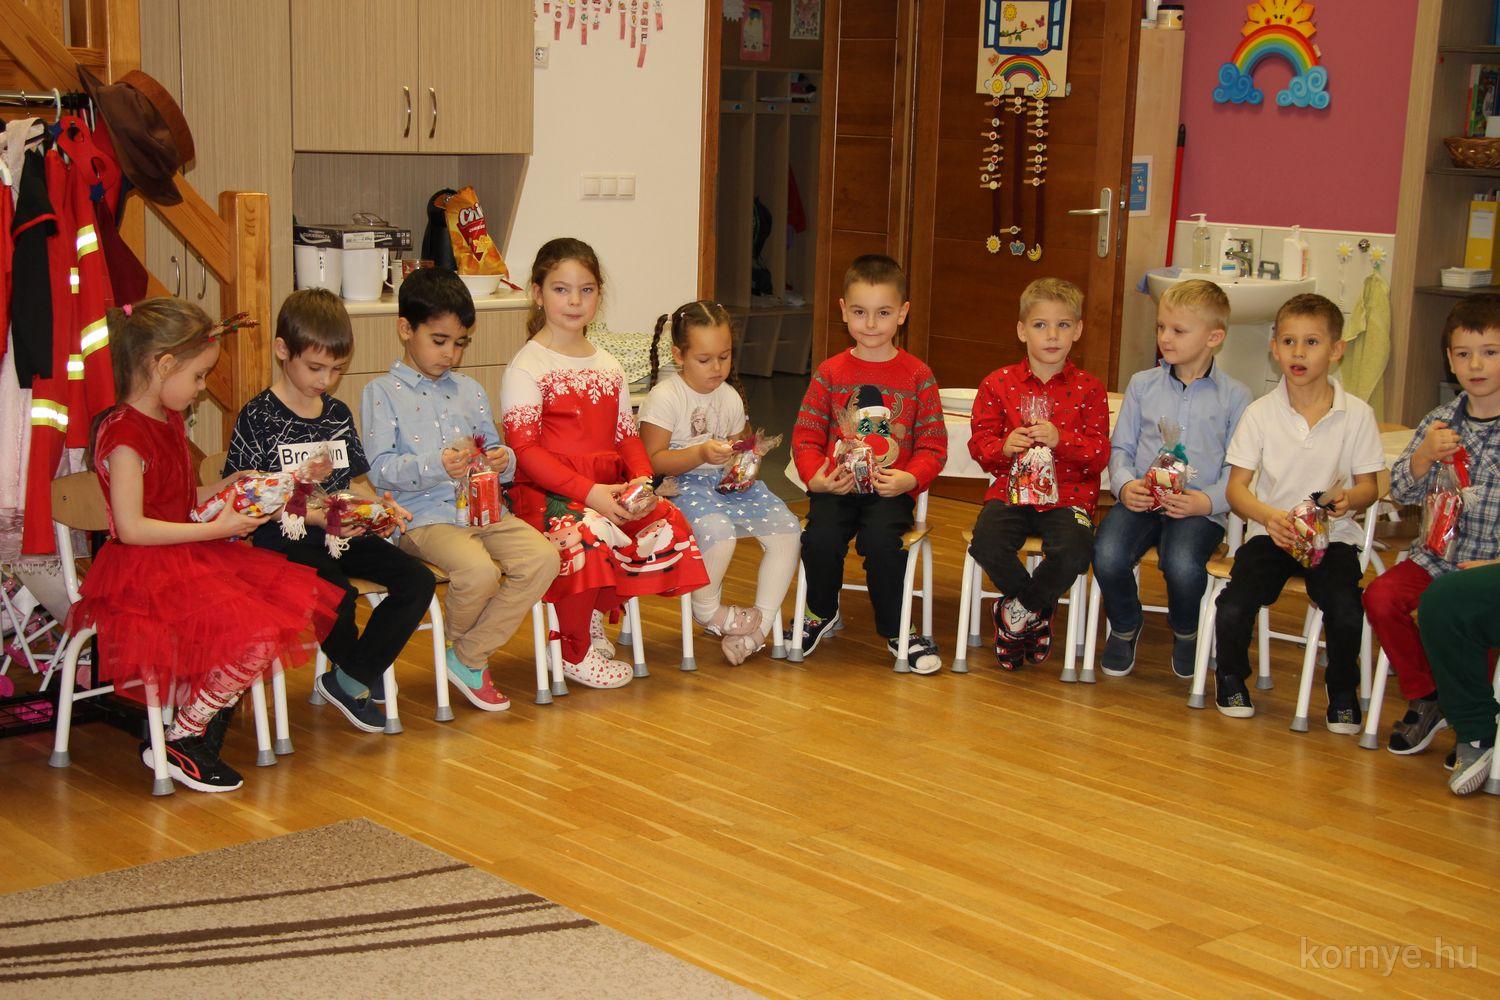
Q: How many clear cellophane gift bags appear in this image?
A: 10